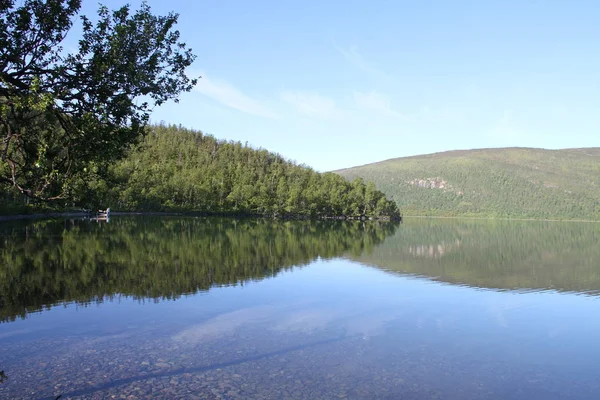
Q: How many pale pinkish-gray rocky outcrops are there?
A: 1